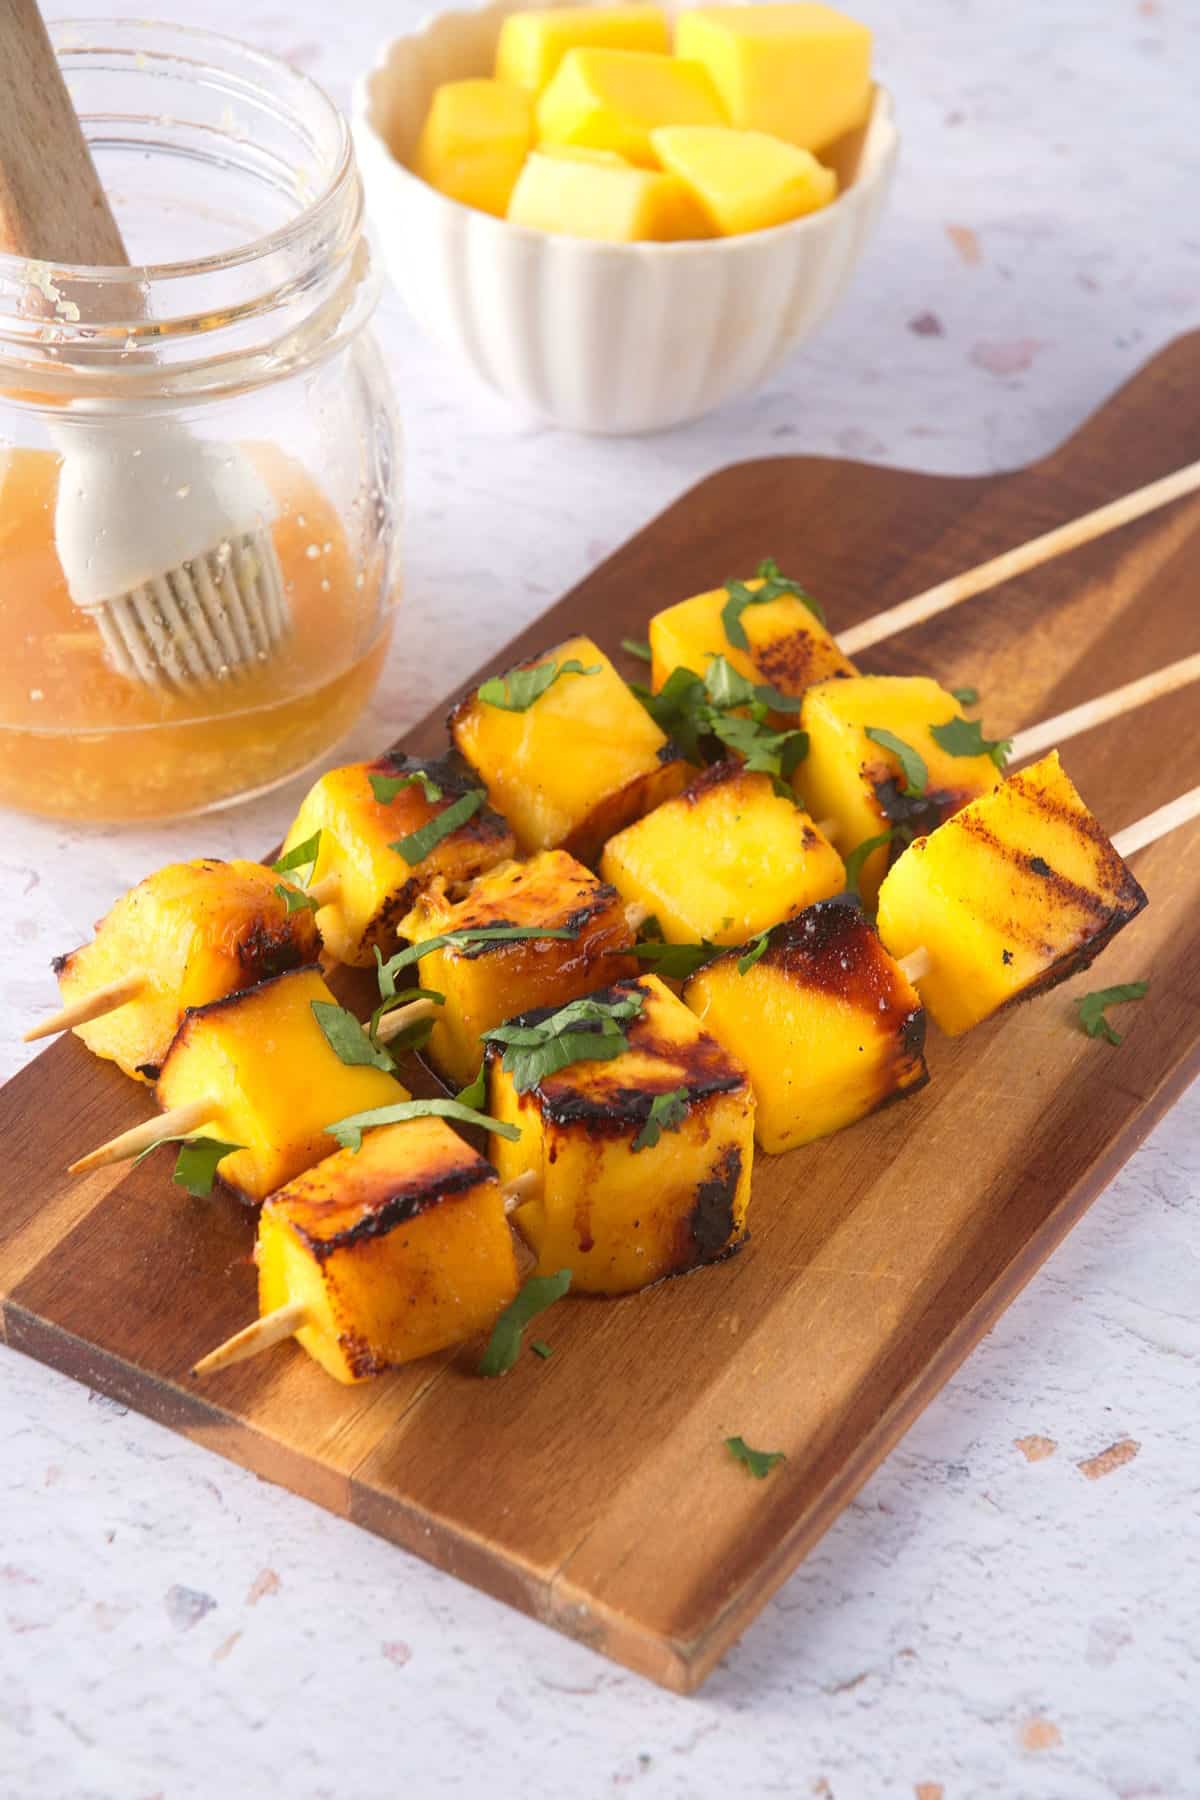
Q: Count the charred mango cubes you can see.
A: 12